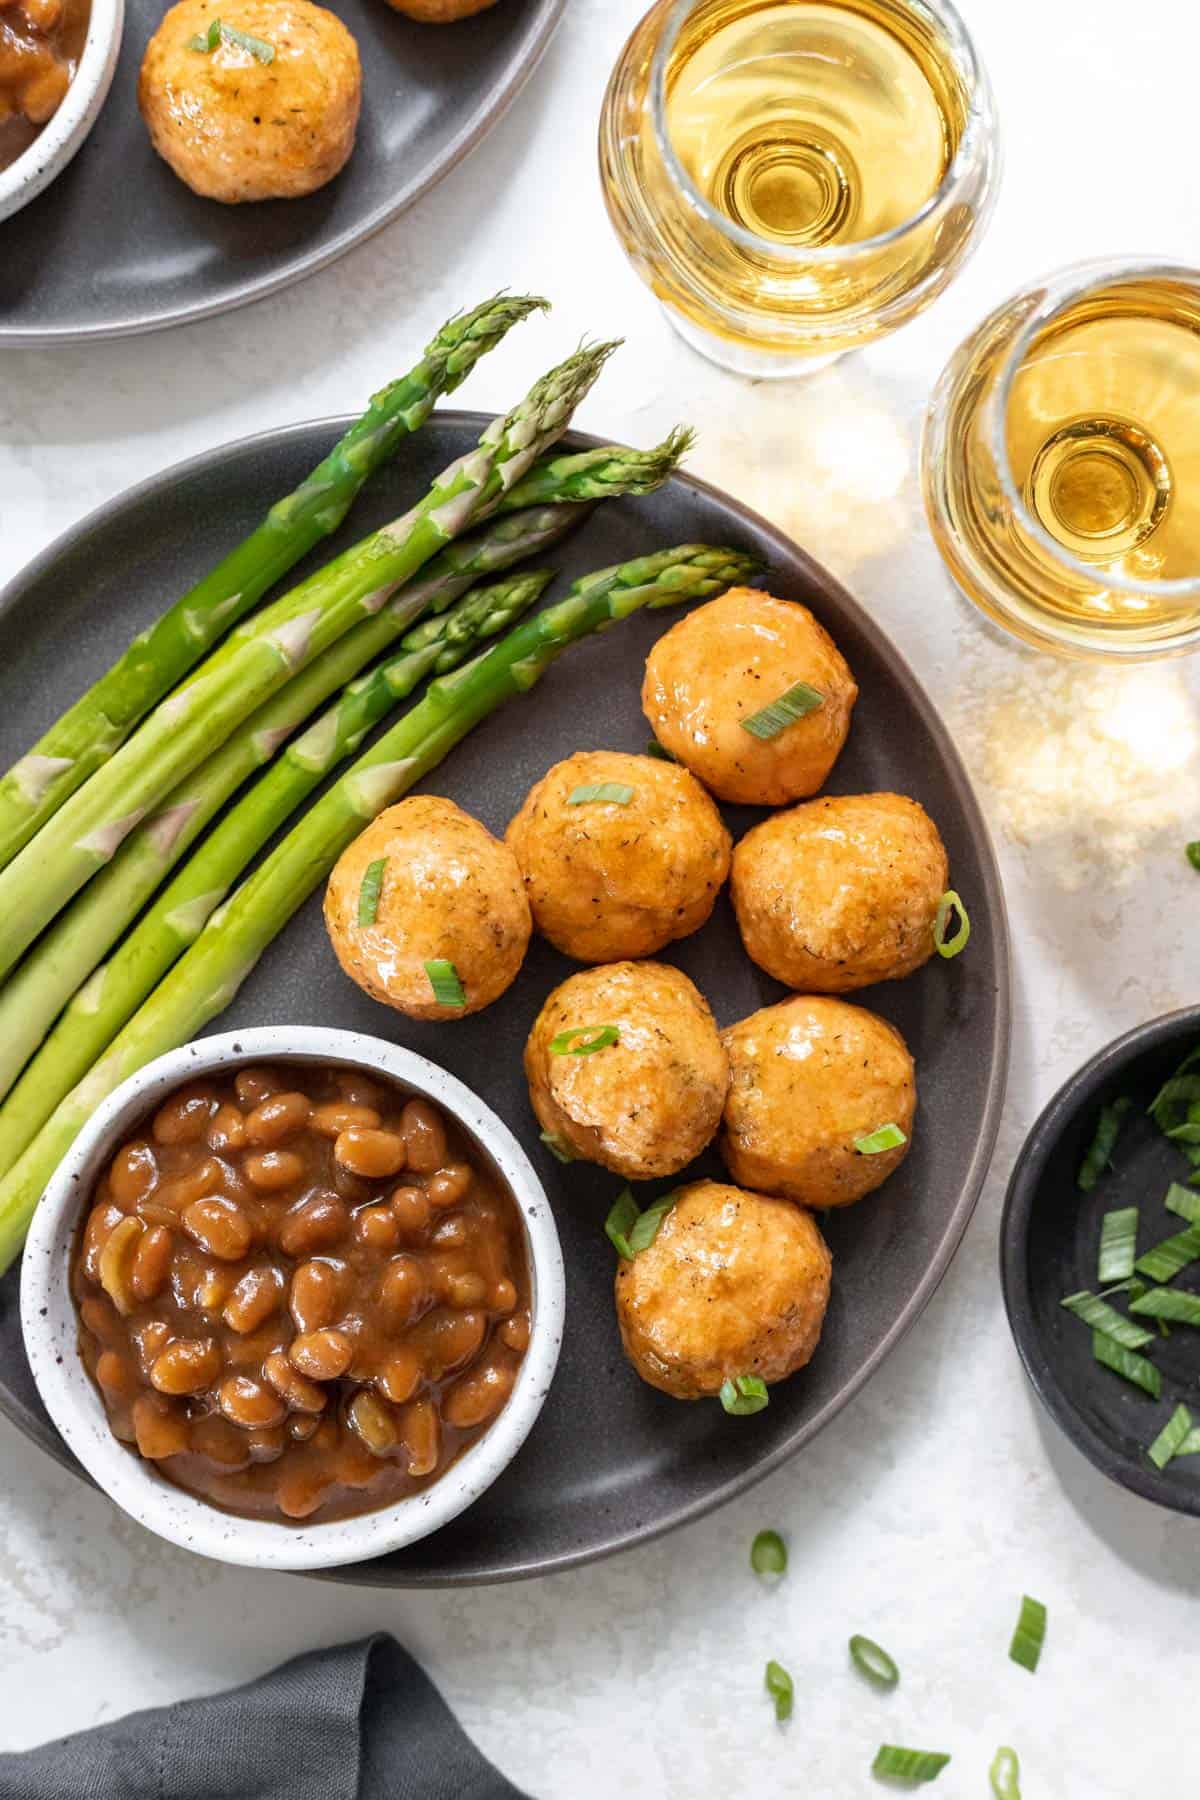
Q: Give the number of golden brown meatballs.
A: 9